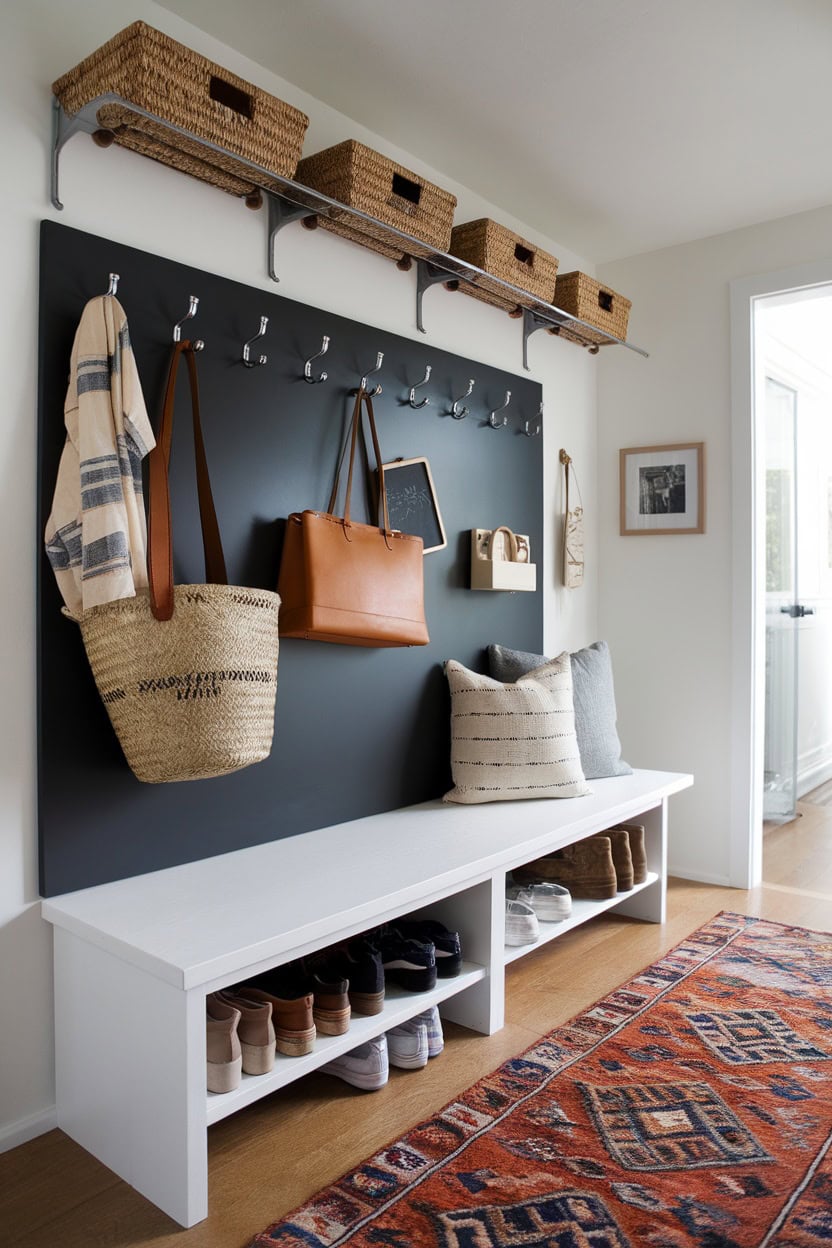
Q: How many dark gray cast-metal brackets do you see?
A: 4